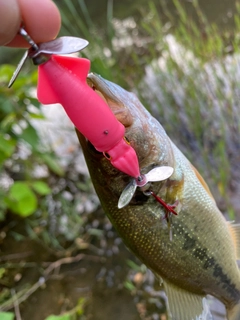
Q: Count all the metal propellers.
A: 2